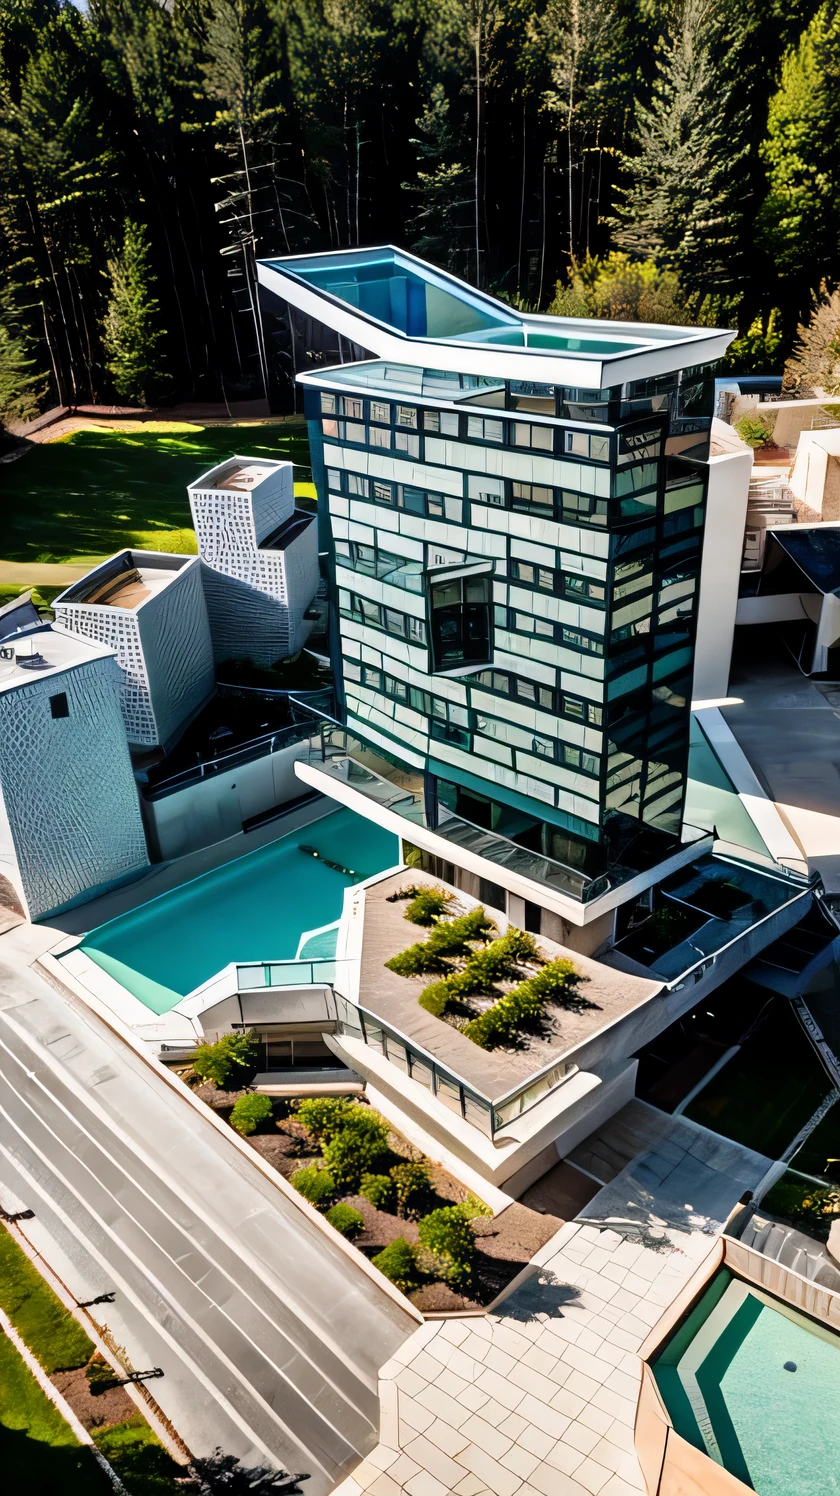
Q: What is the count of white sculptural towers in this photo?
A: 3